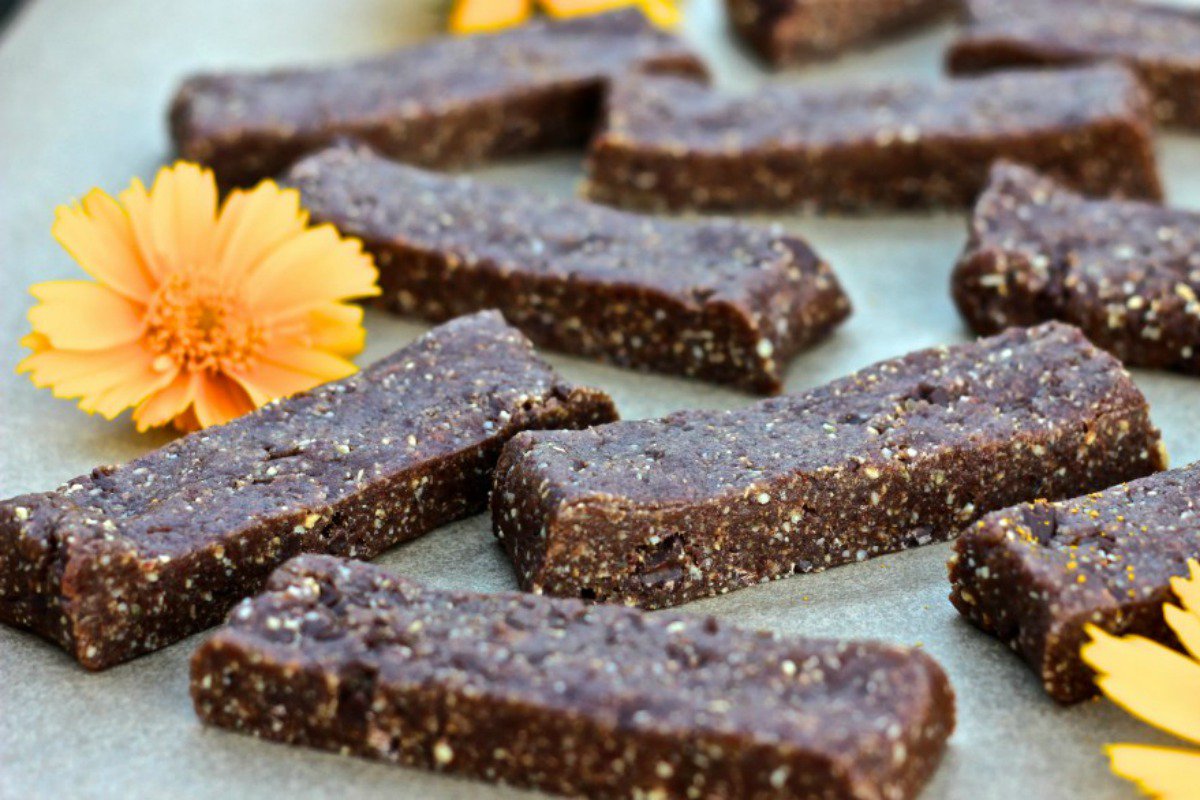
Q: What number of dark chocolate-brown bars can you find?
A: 10